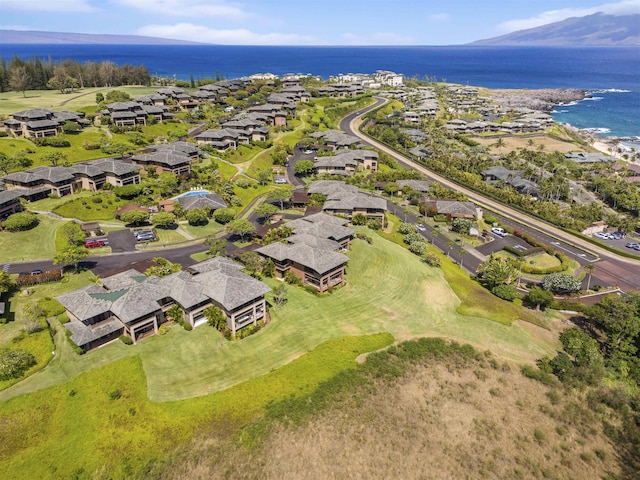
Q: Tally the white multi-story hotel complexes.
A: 1